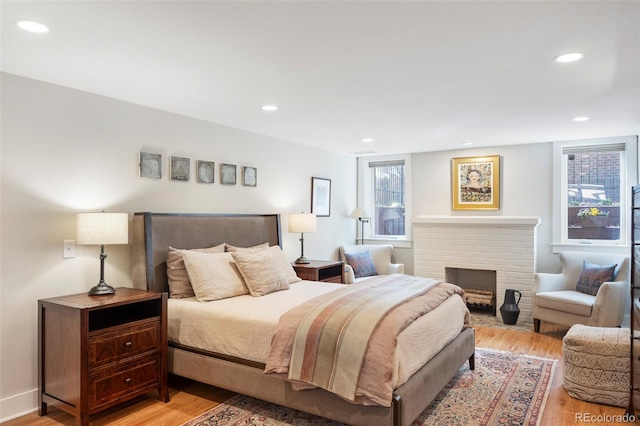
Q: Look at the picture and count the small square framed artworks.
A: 5